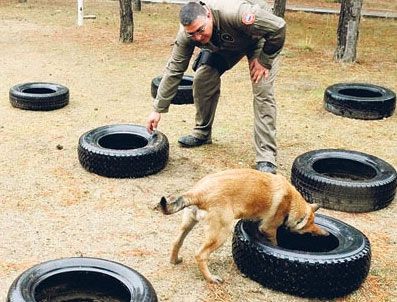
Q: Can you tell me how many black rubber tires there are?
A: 7